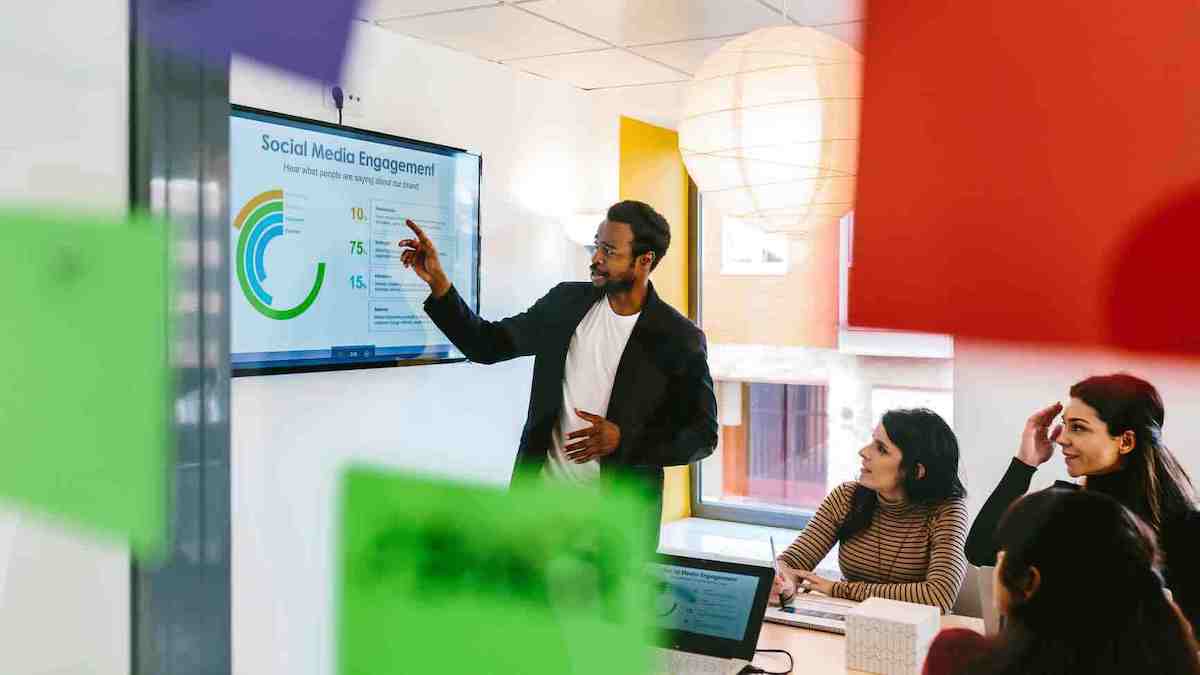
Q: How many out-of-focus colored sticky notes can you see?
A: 4